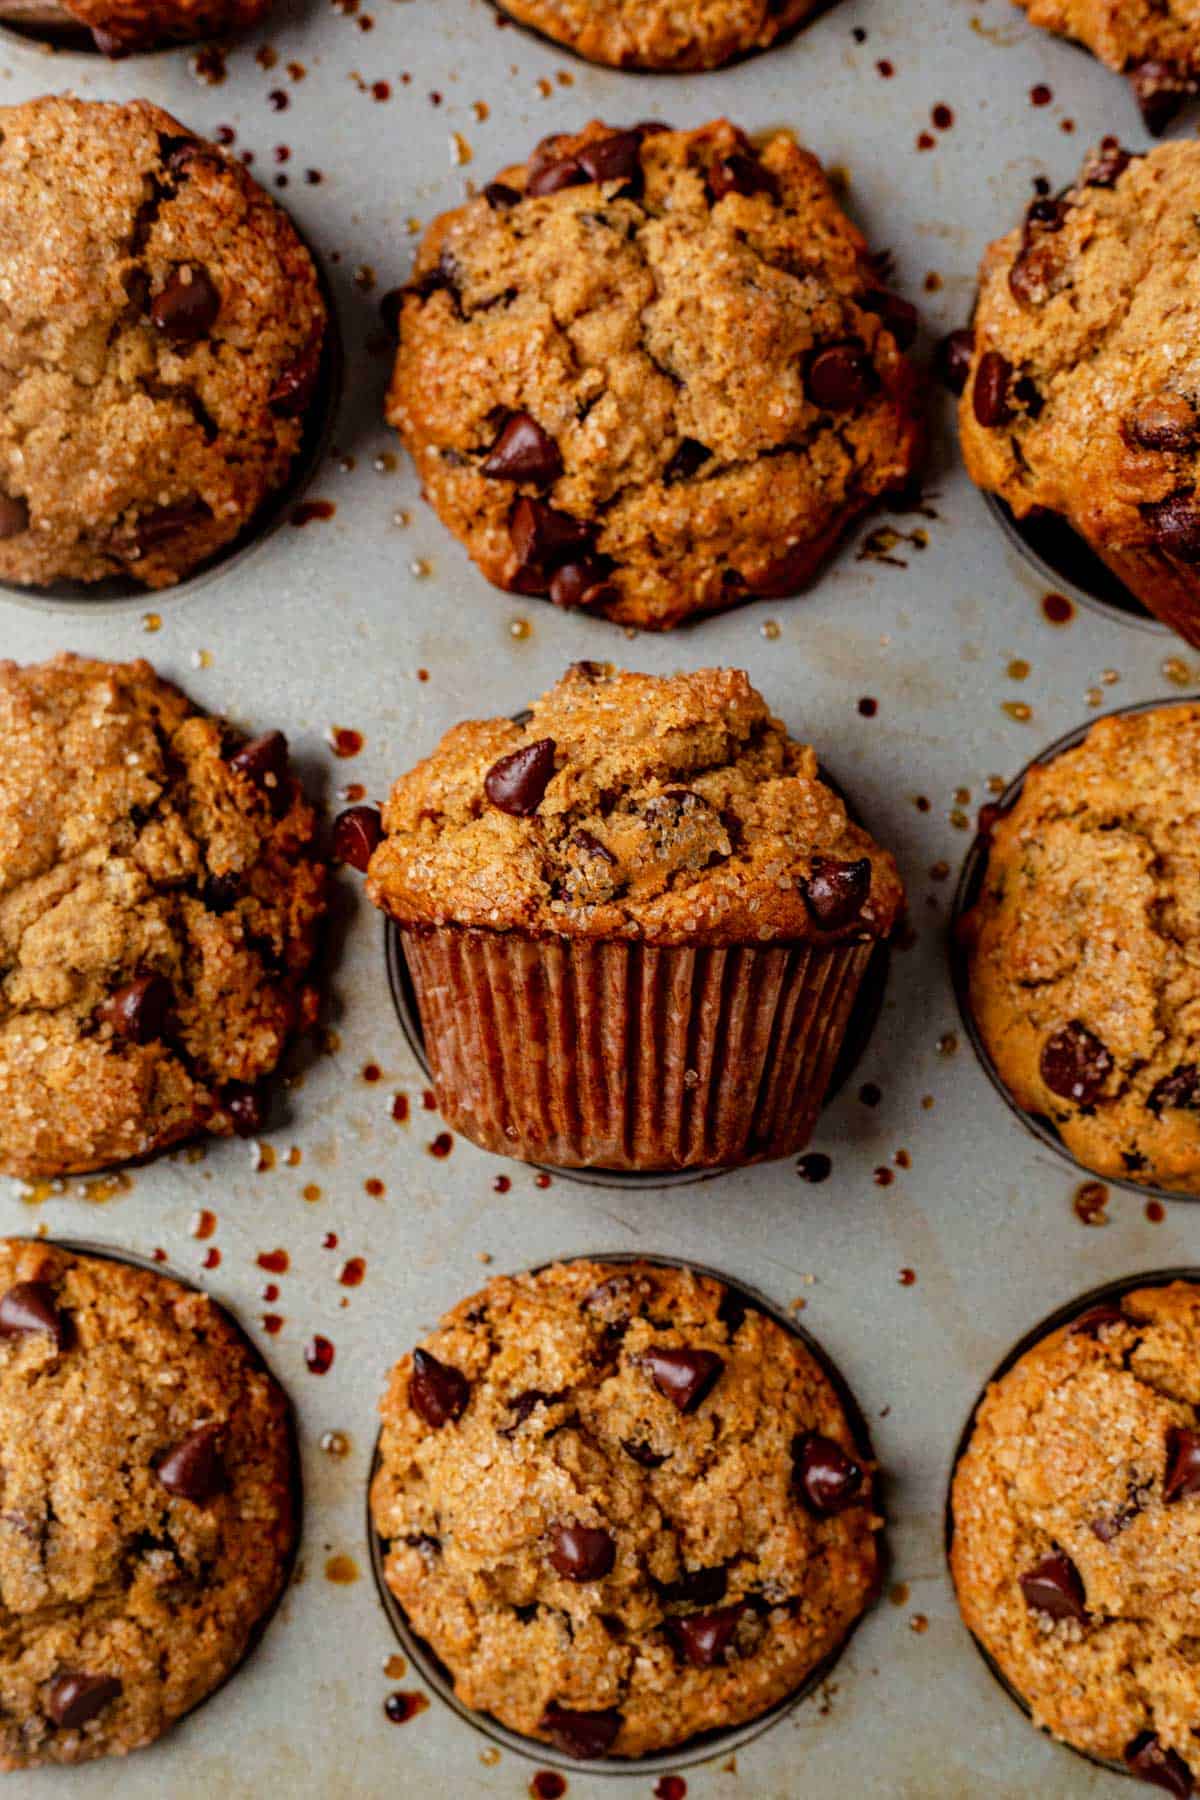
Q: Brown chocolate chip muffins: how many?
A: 12